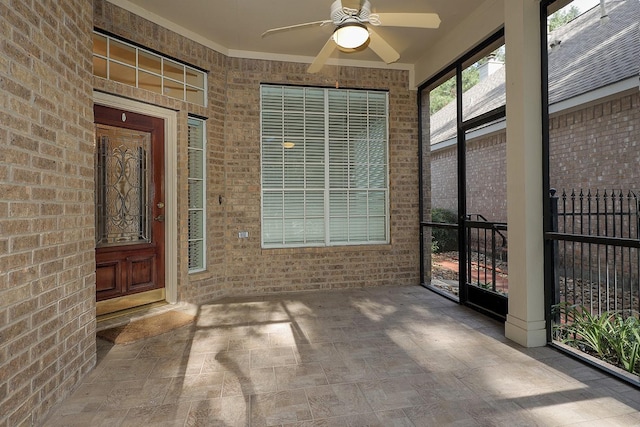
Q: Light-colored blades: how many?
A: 5